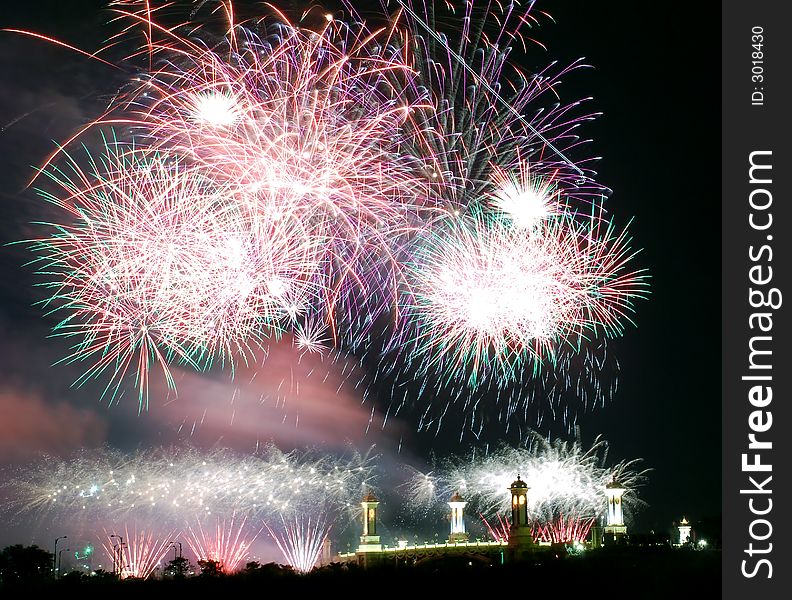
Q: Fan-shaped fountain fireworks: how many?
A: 5